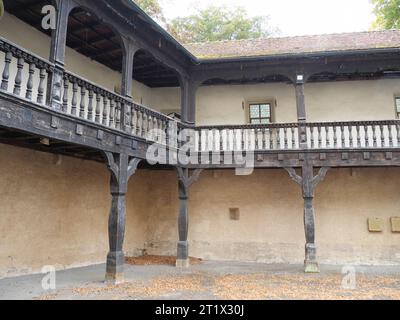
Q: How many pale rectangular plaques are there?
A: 2